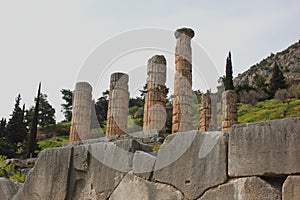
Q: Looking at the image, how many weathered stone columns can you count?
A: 6